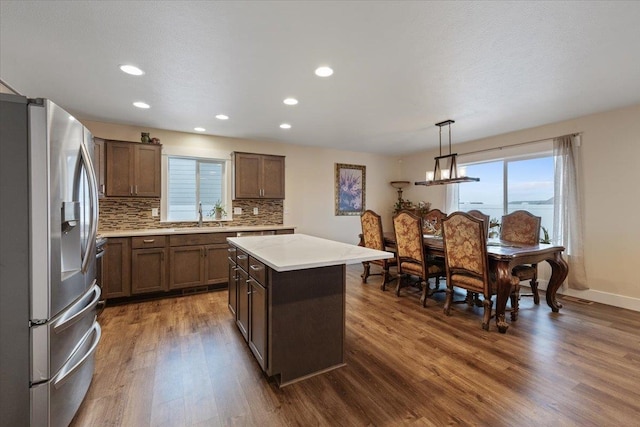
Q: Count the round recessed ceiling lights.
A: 7